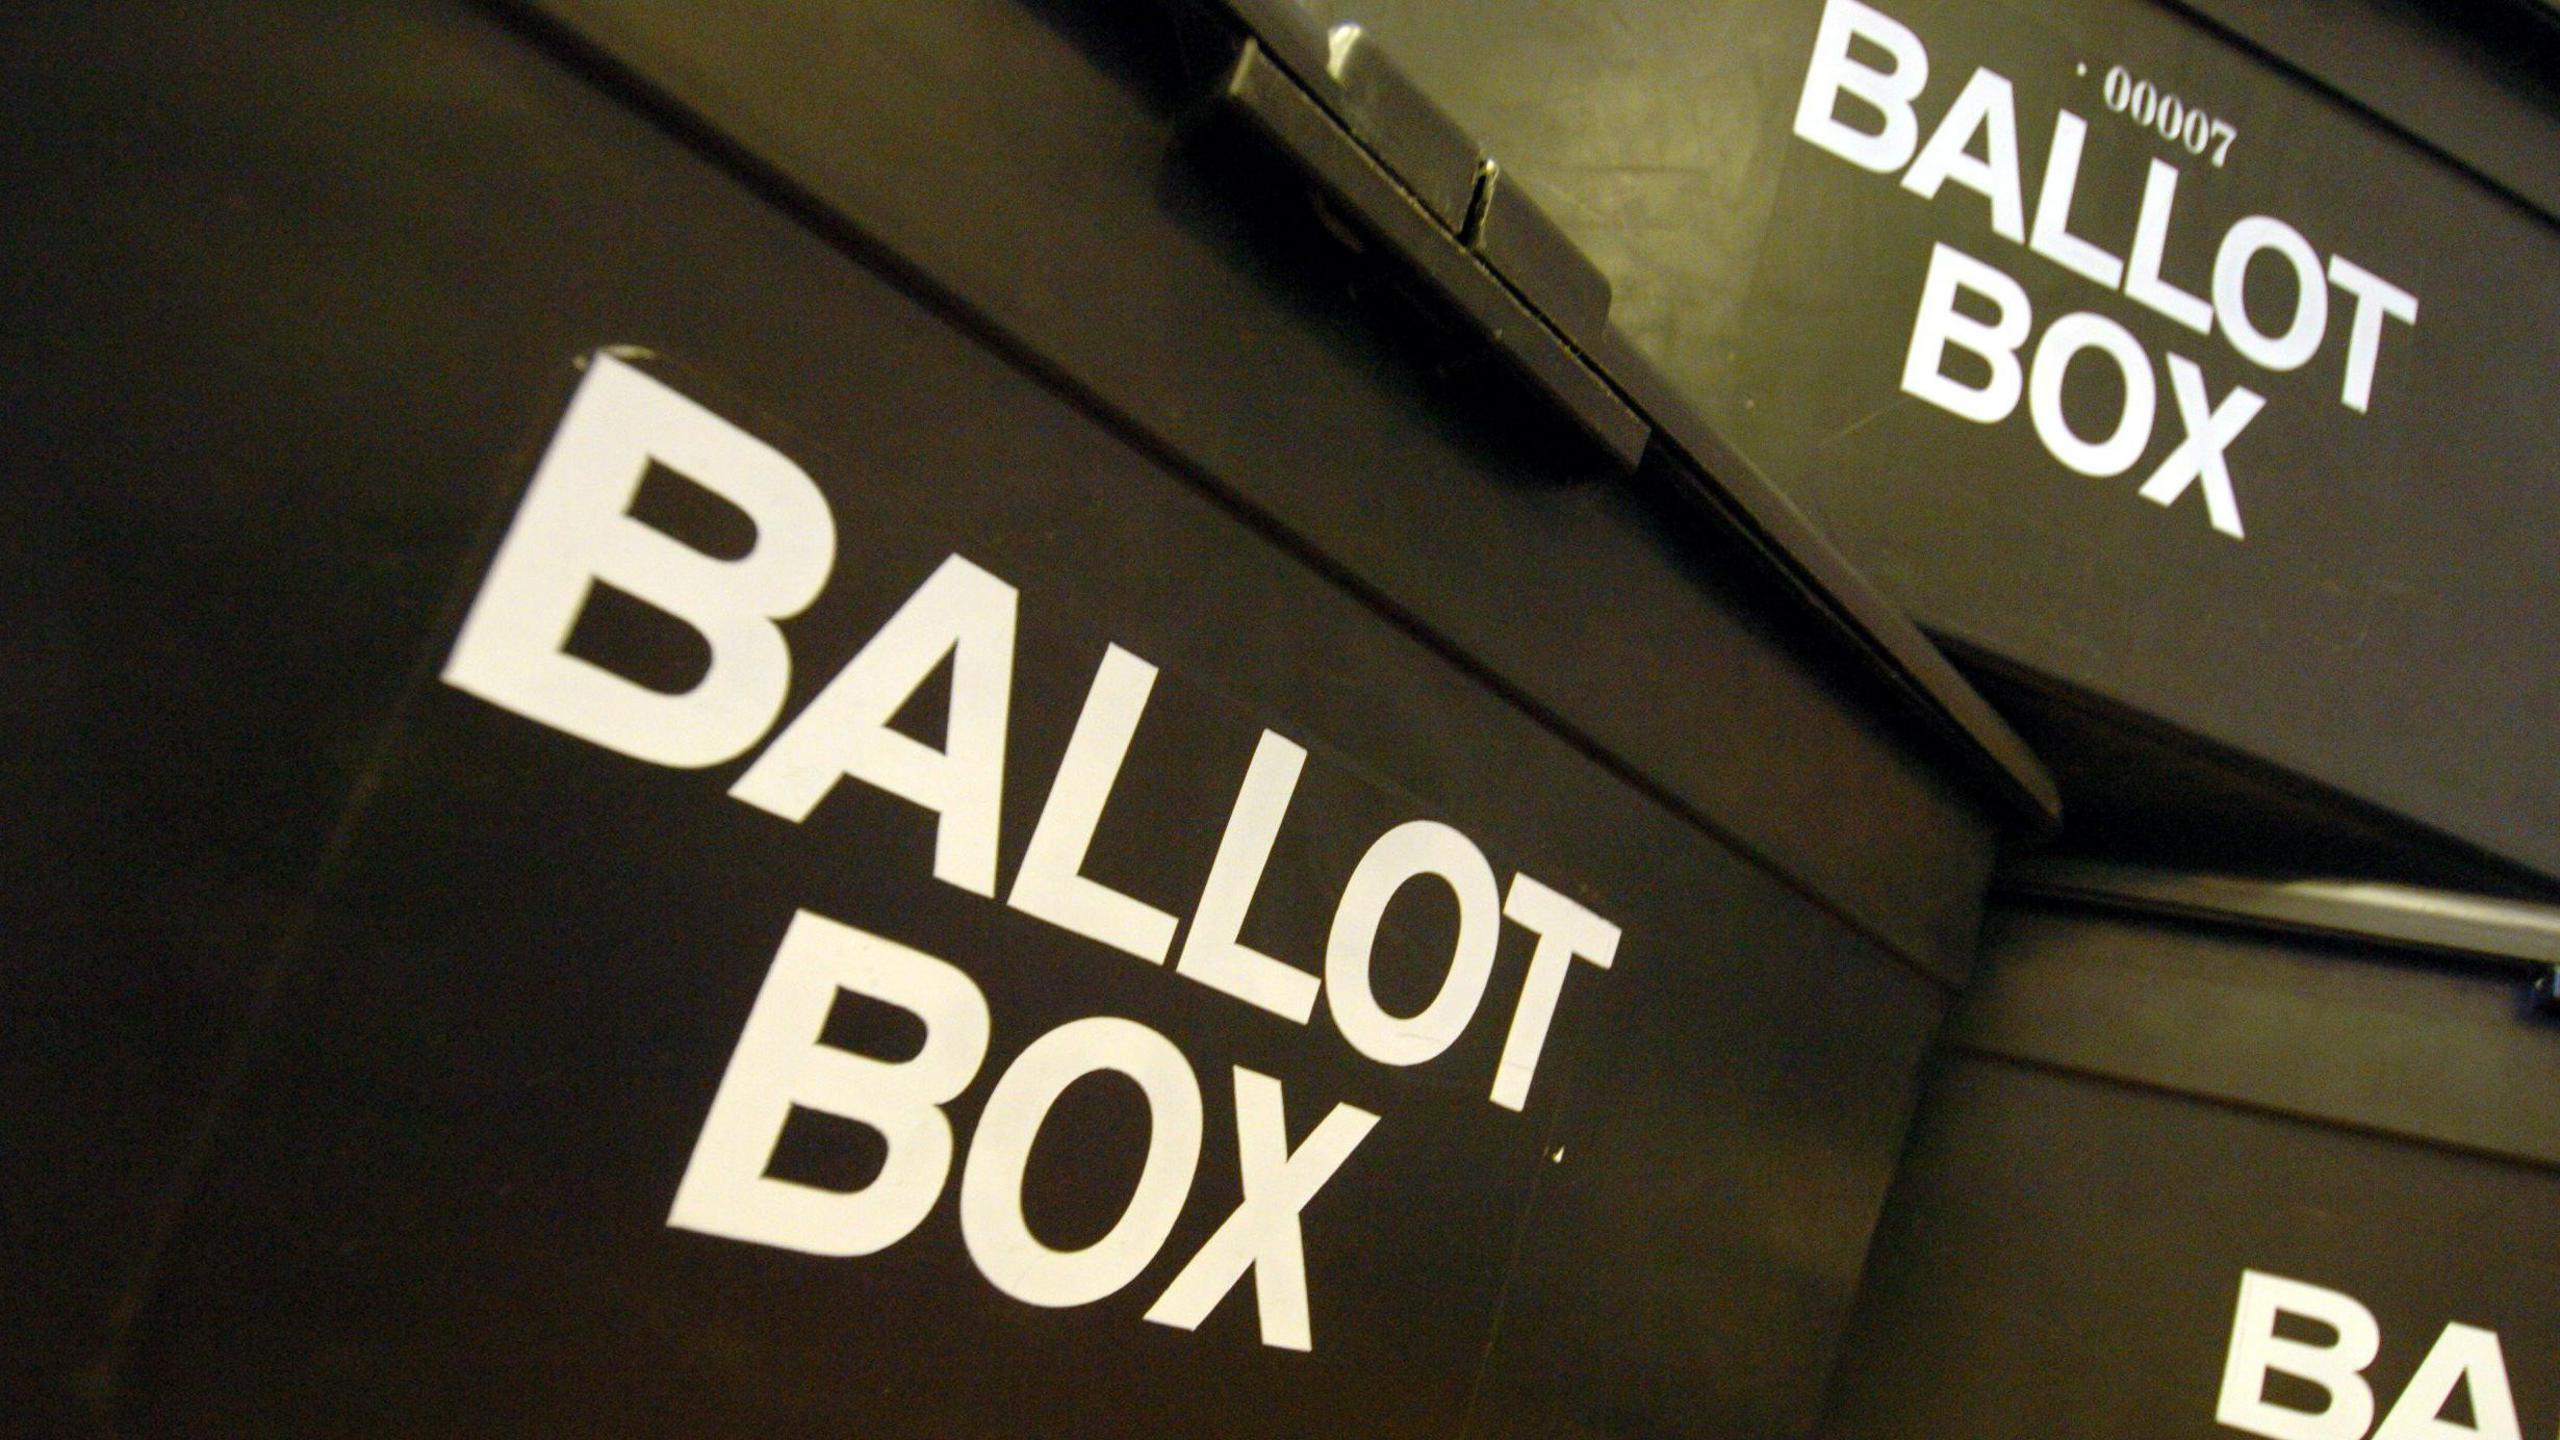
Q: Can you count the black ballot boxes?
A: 3